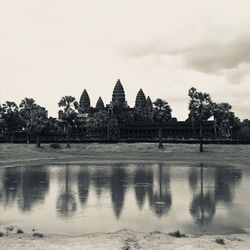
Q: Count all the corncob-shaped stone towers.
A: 5